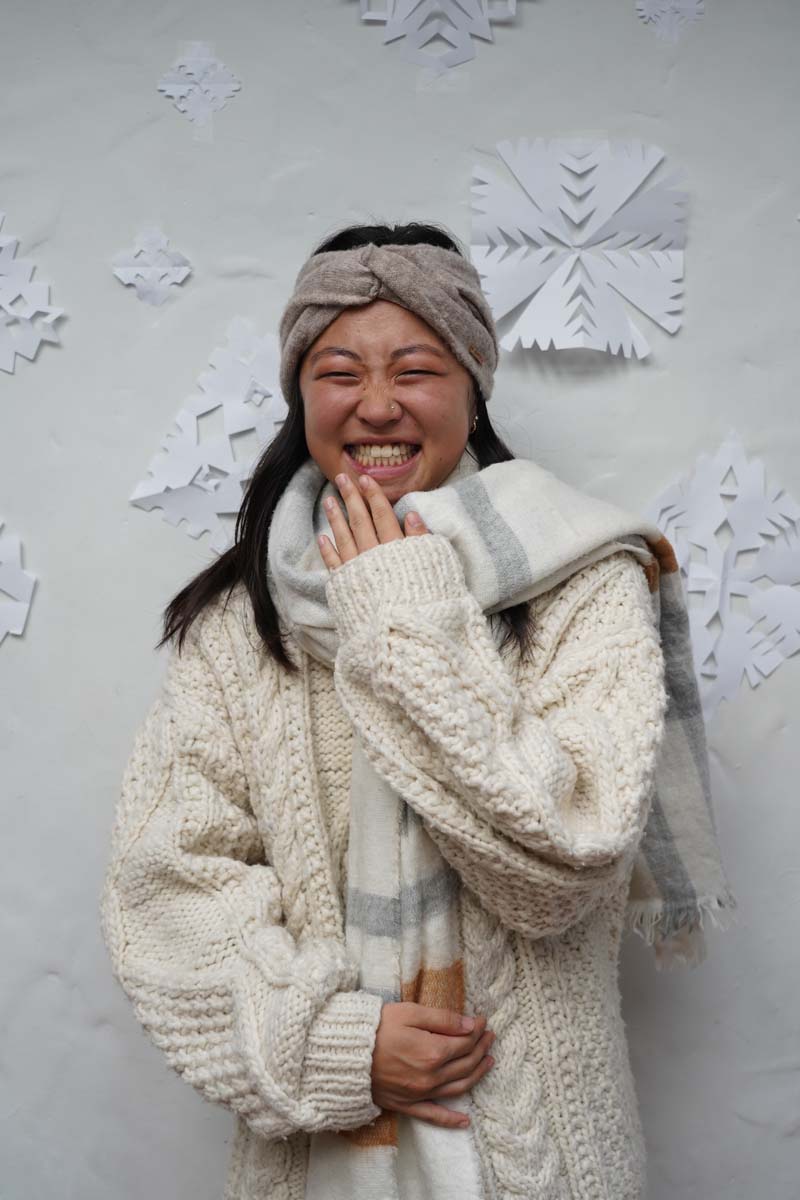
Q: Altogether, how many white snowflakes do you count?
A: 9